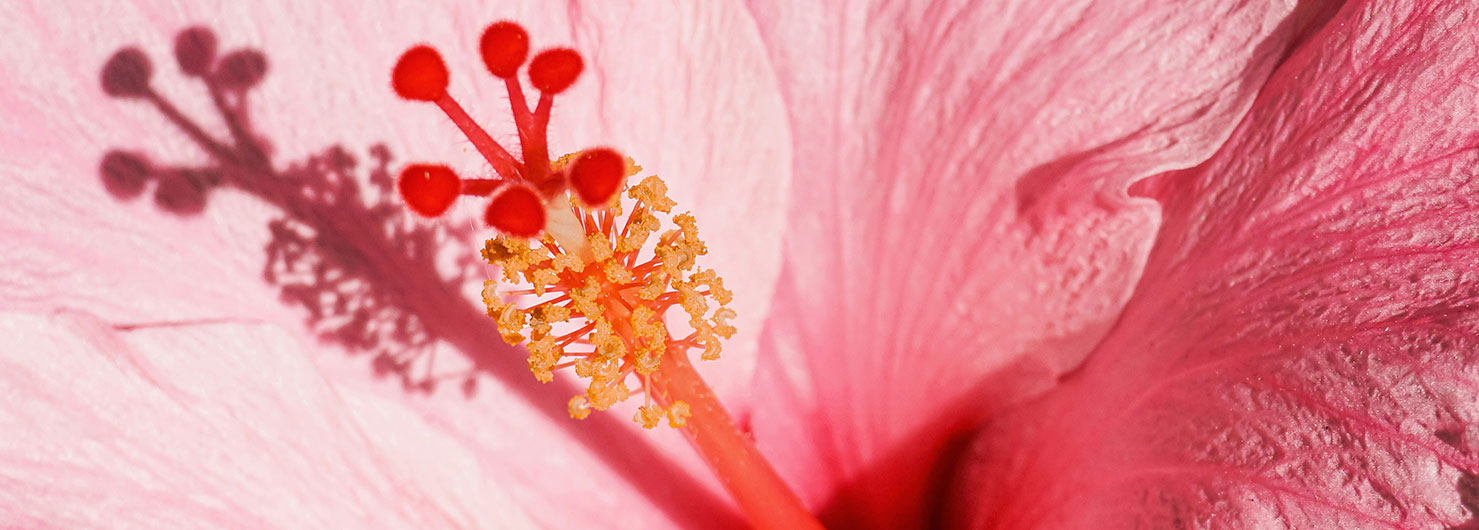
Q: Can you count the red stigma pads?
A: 6